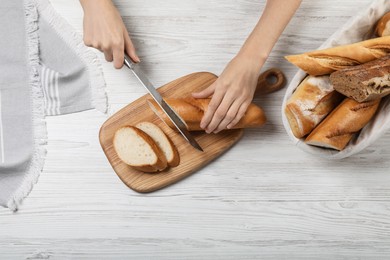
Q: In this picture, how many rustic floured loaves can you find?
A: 1